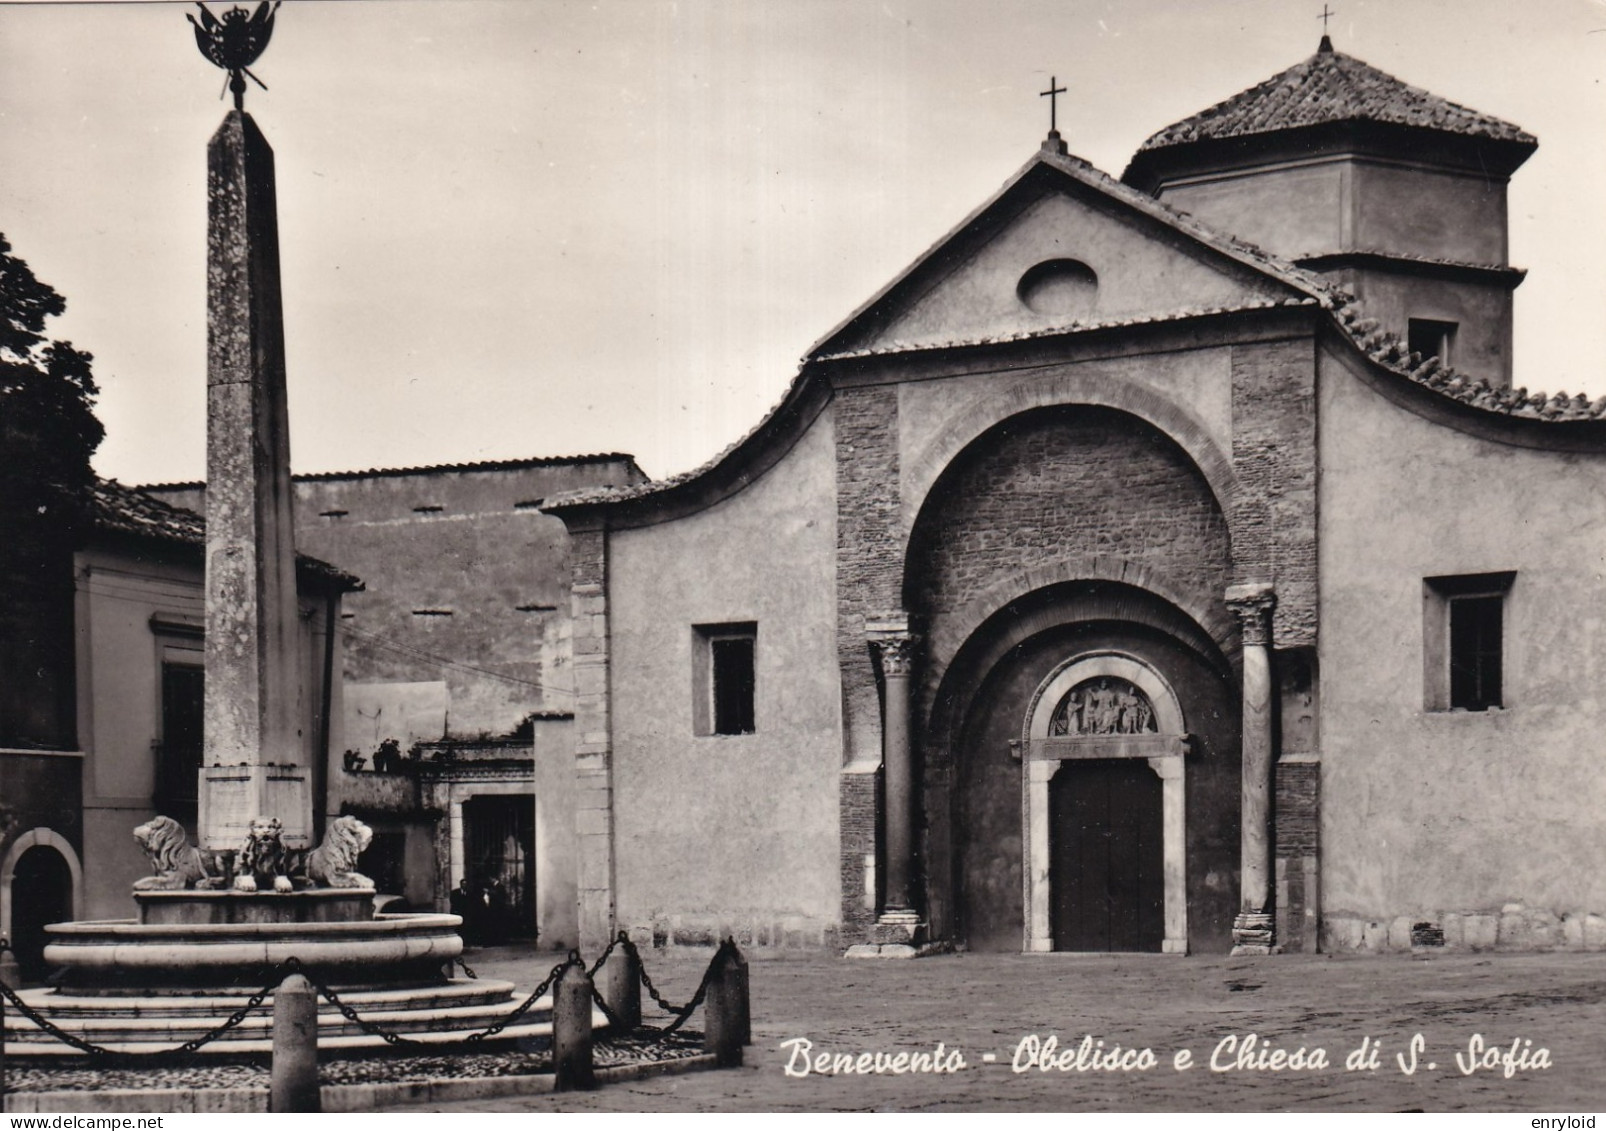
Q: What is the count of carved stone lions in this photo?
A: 3